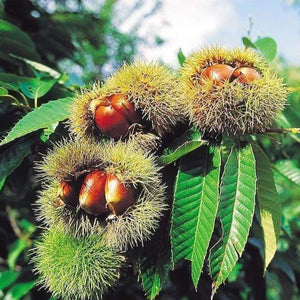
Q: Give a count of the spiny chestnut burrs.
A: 4